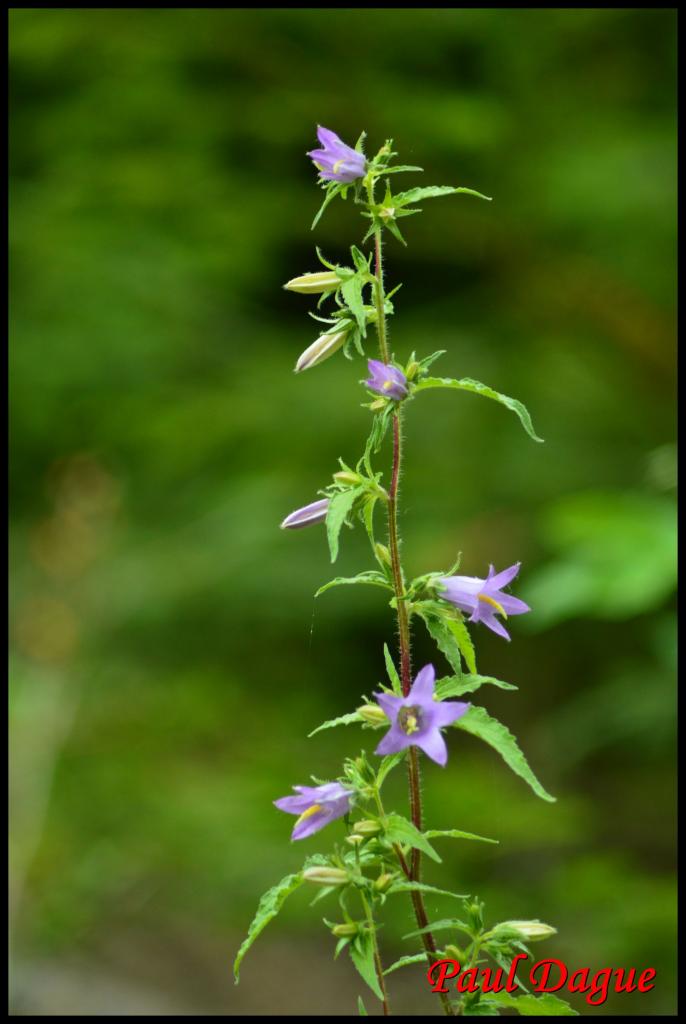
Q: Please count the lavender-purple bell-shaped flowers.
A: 5